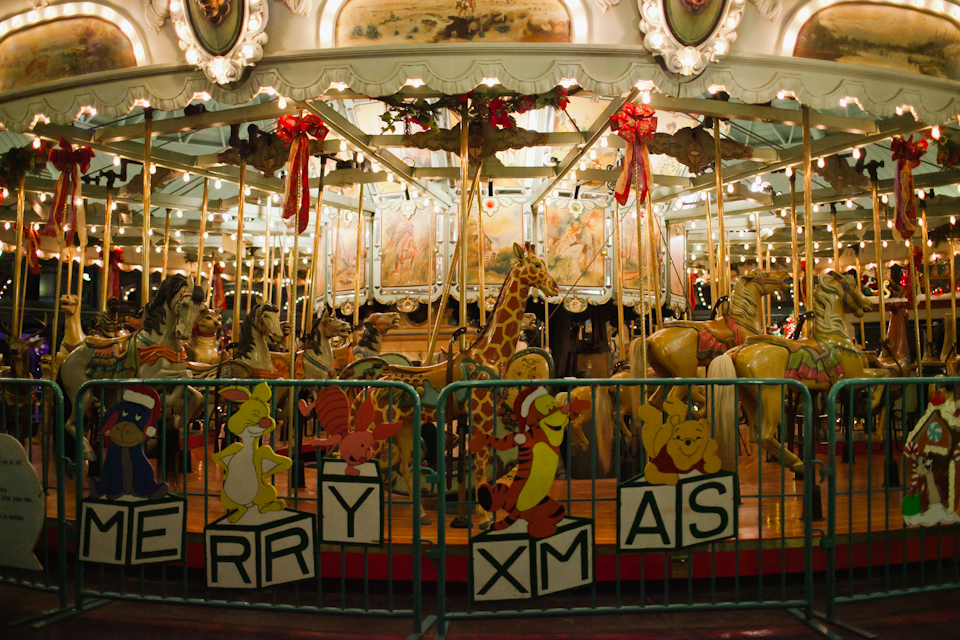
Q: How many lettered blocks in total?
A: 5